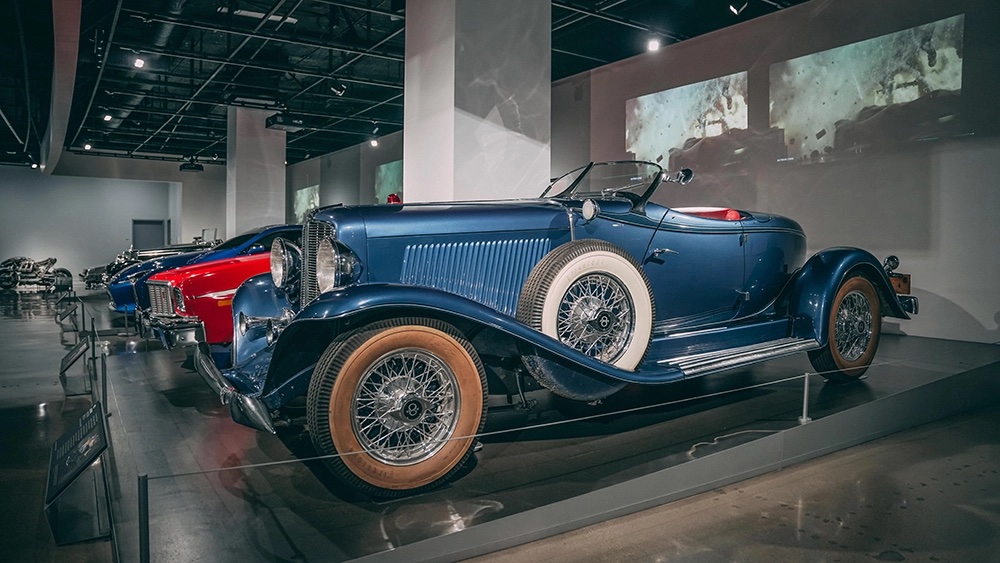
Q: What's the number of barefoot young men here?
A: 0